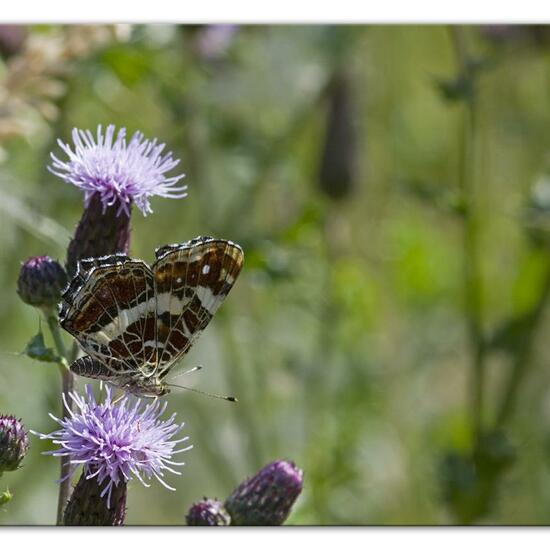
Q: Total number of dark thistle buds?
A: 4